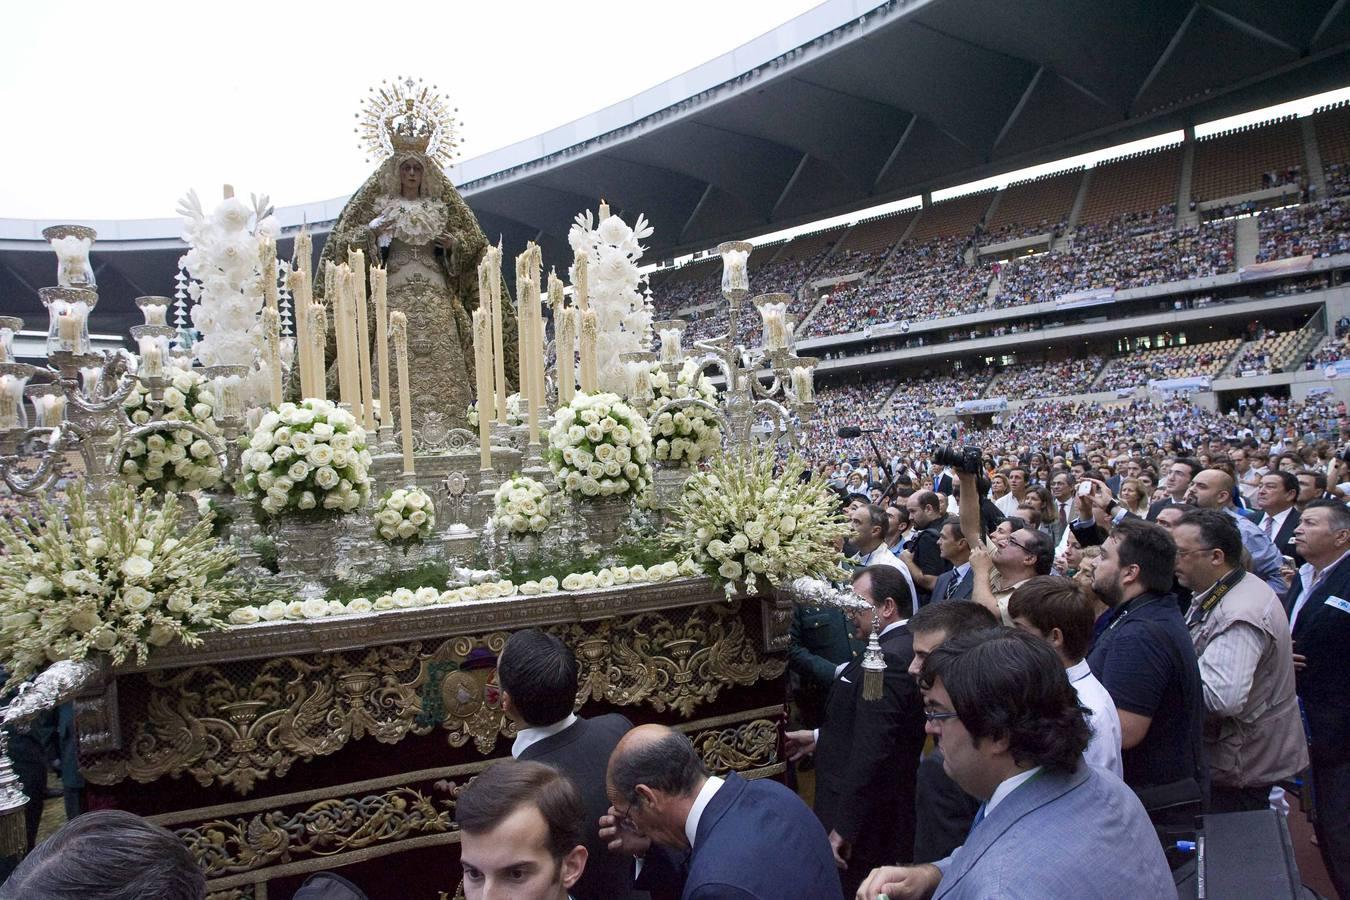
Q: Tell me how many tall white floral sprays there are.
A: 2